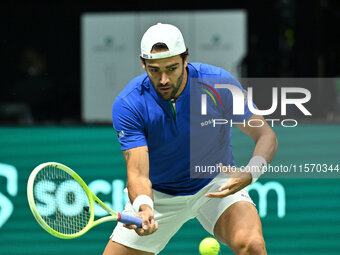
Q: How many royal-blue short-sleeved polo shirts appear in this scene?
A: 1